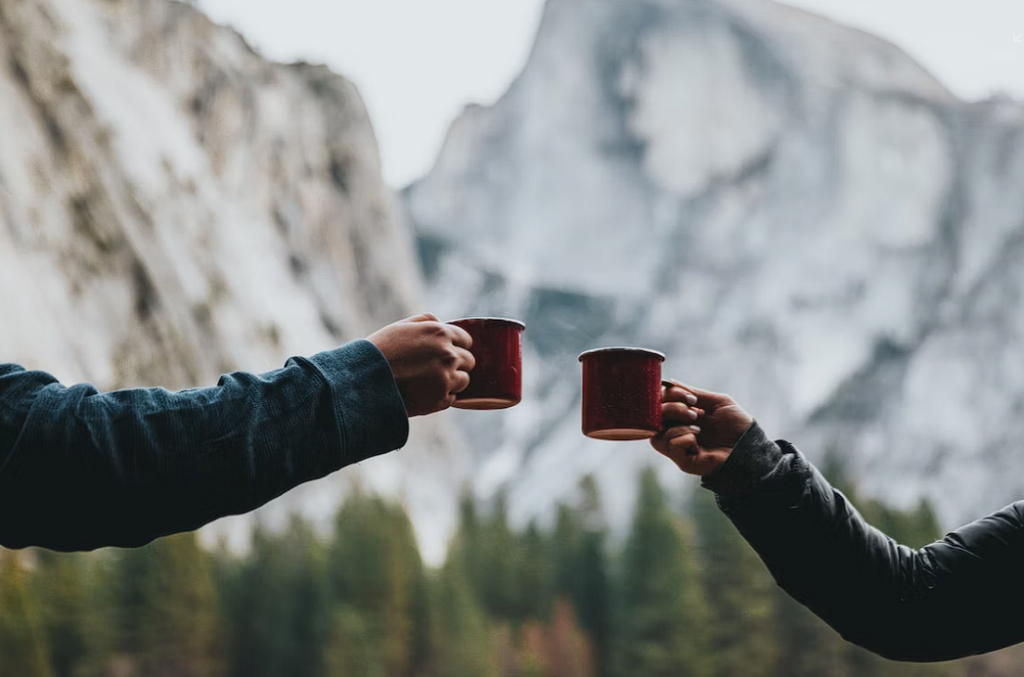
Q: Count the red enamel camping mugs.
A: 2